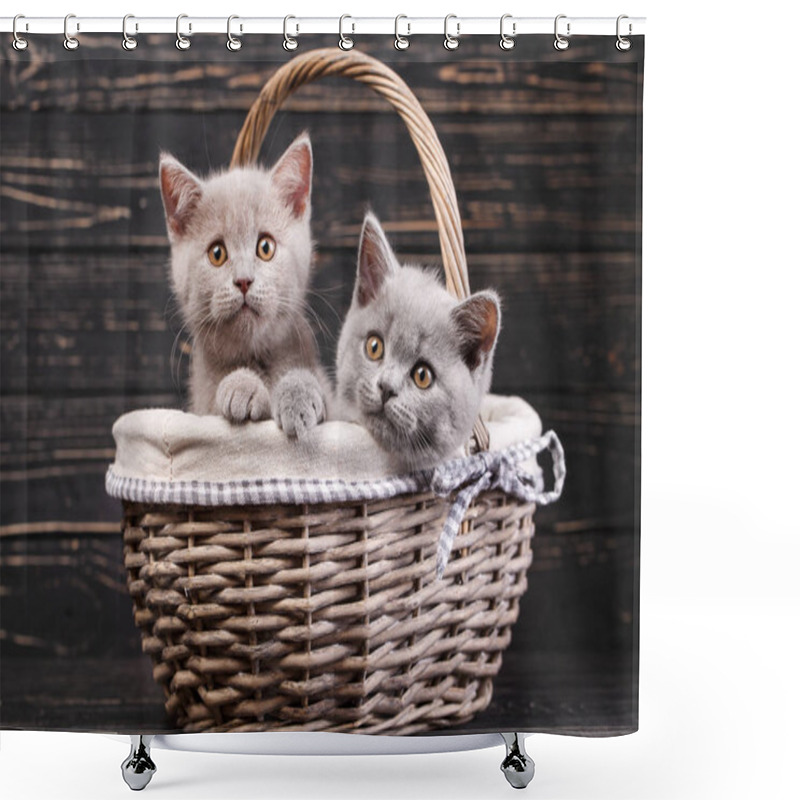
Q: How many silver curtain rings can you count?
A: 12